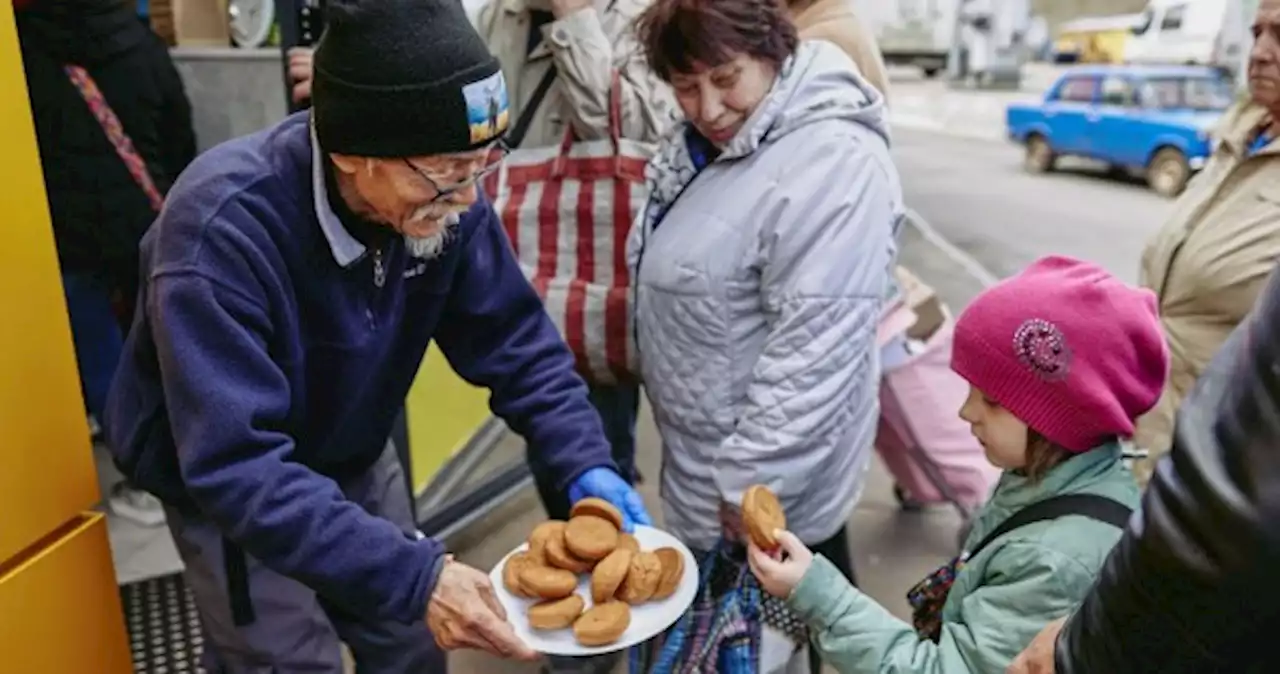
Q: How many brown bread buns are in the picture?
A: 13